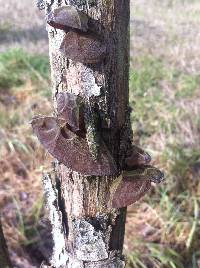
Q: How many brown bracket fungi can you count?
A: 6